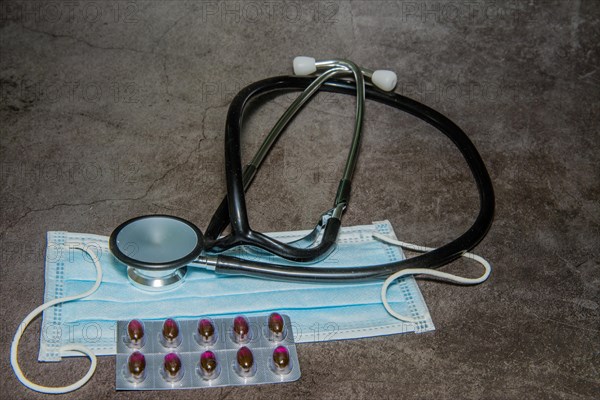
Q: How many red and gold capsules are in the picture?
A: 10